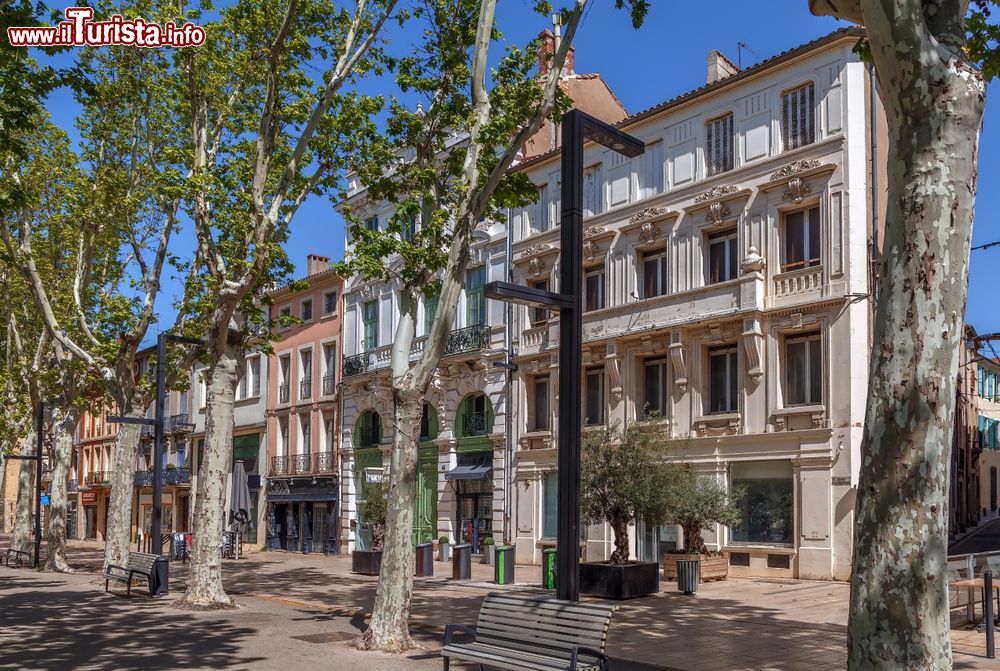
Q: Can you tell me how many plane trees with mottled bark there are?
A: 6